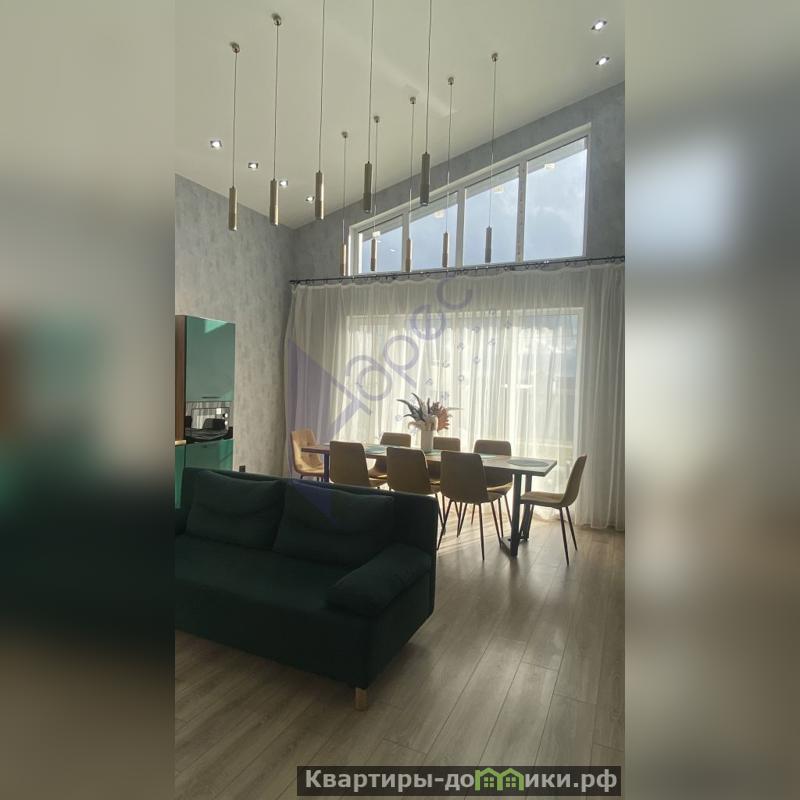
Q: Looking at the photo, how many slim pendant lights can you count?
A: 10